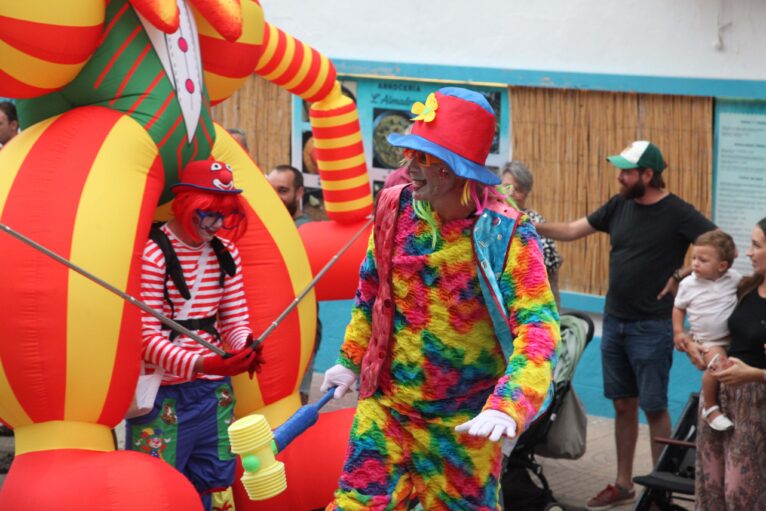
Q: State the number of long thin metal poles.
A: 2